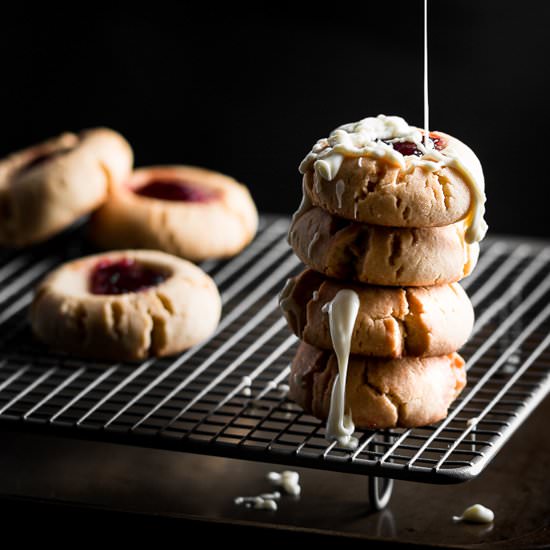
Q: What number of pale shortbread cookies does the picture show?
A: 7